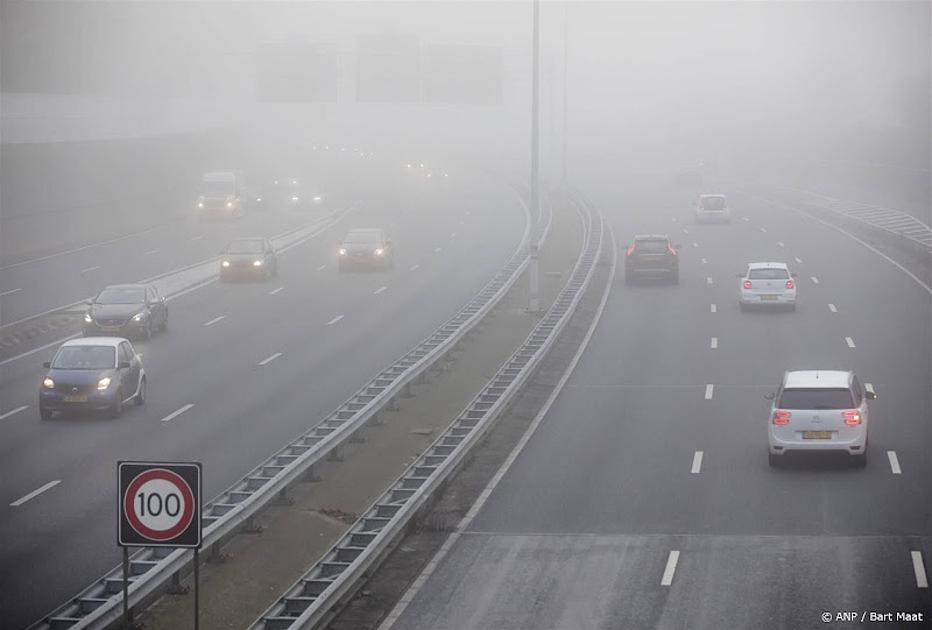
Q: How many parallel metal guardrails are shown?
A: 2